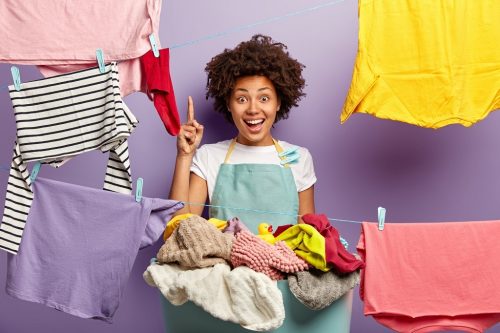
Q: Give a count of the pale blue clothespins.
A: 8